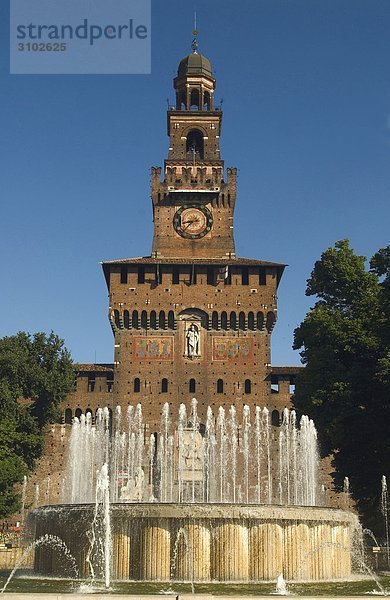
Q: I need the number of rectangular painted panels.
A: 2